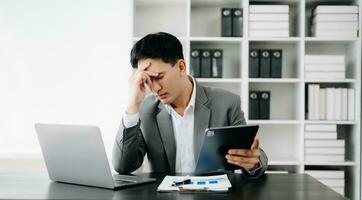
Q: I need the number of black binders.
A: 10